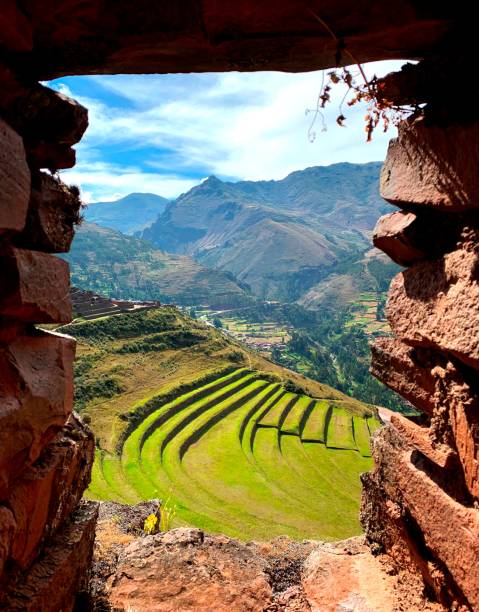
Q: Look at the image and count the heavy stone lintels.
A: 1